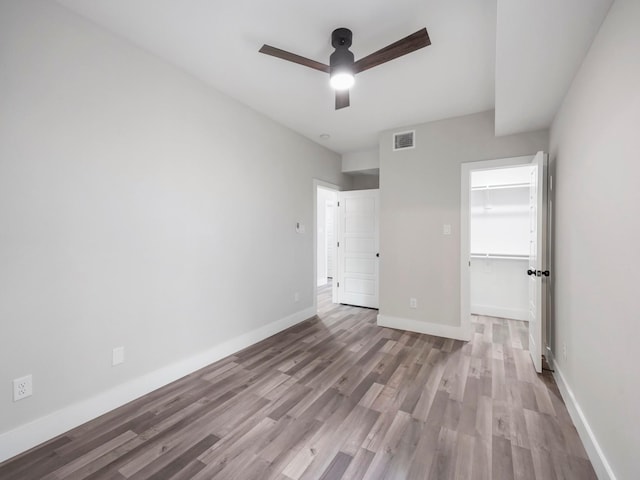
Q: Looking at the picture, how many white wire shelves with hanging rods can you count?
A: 2